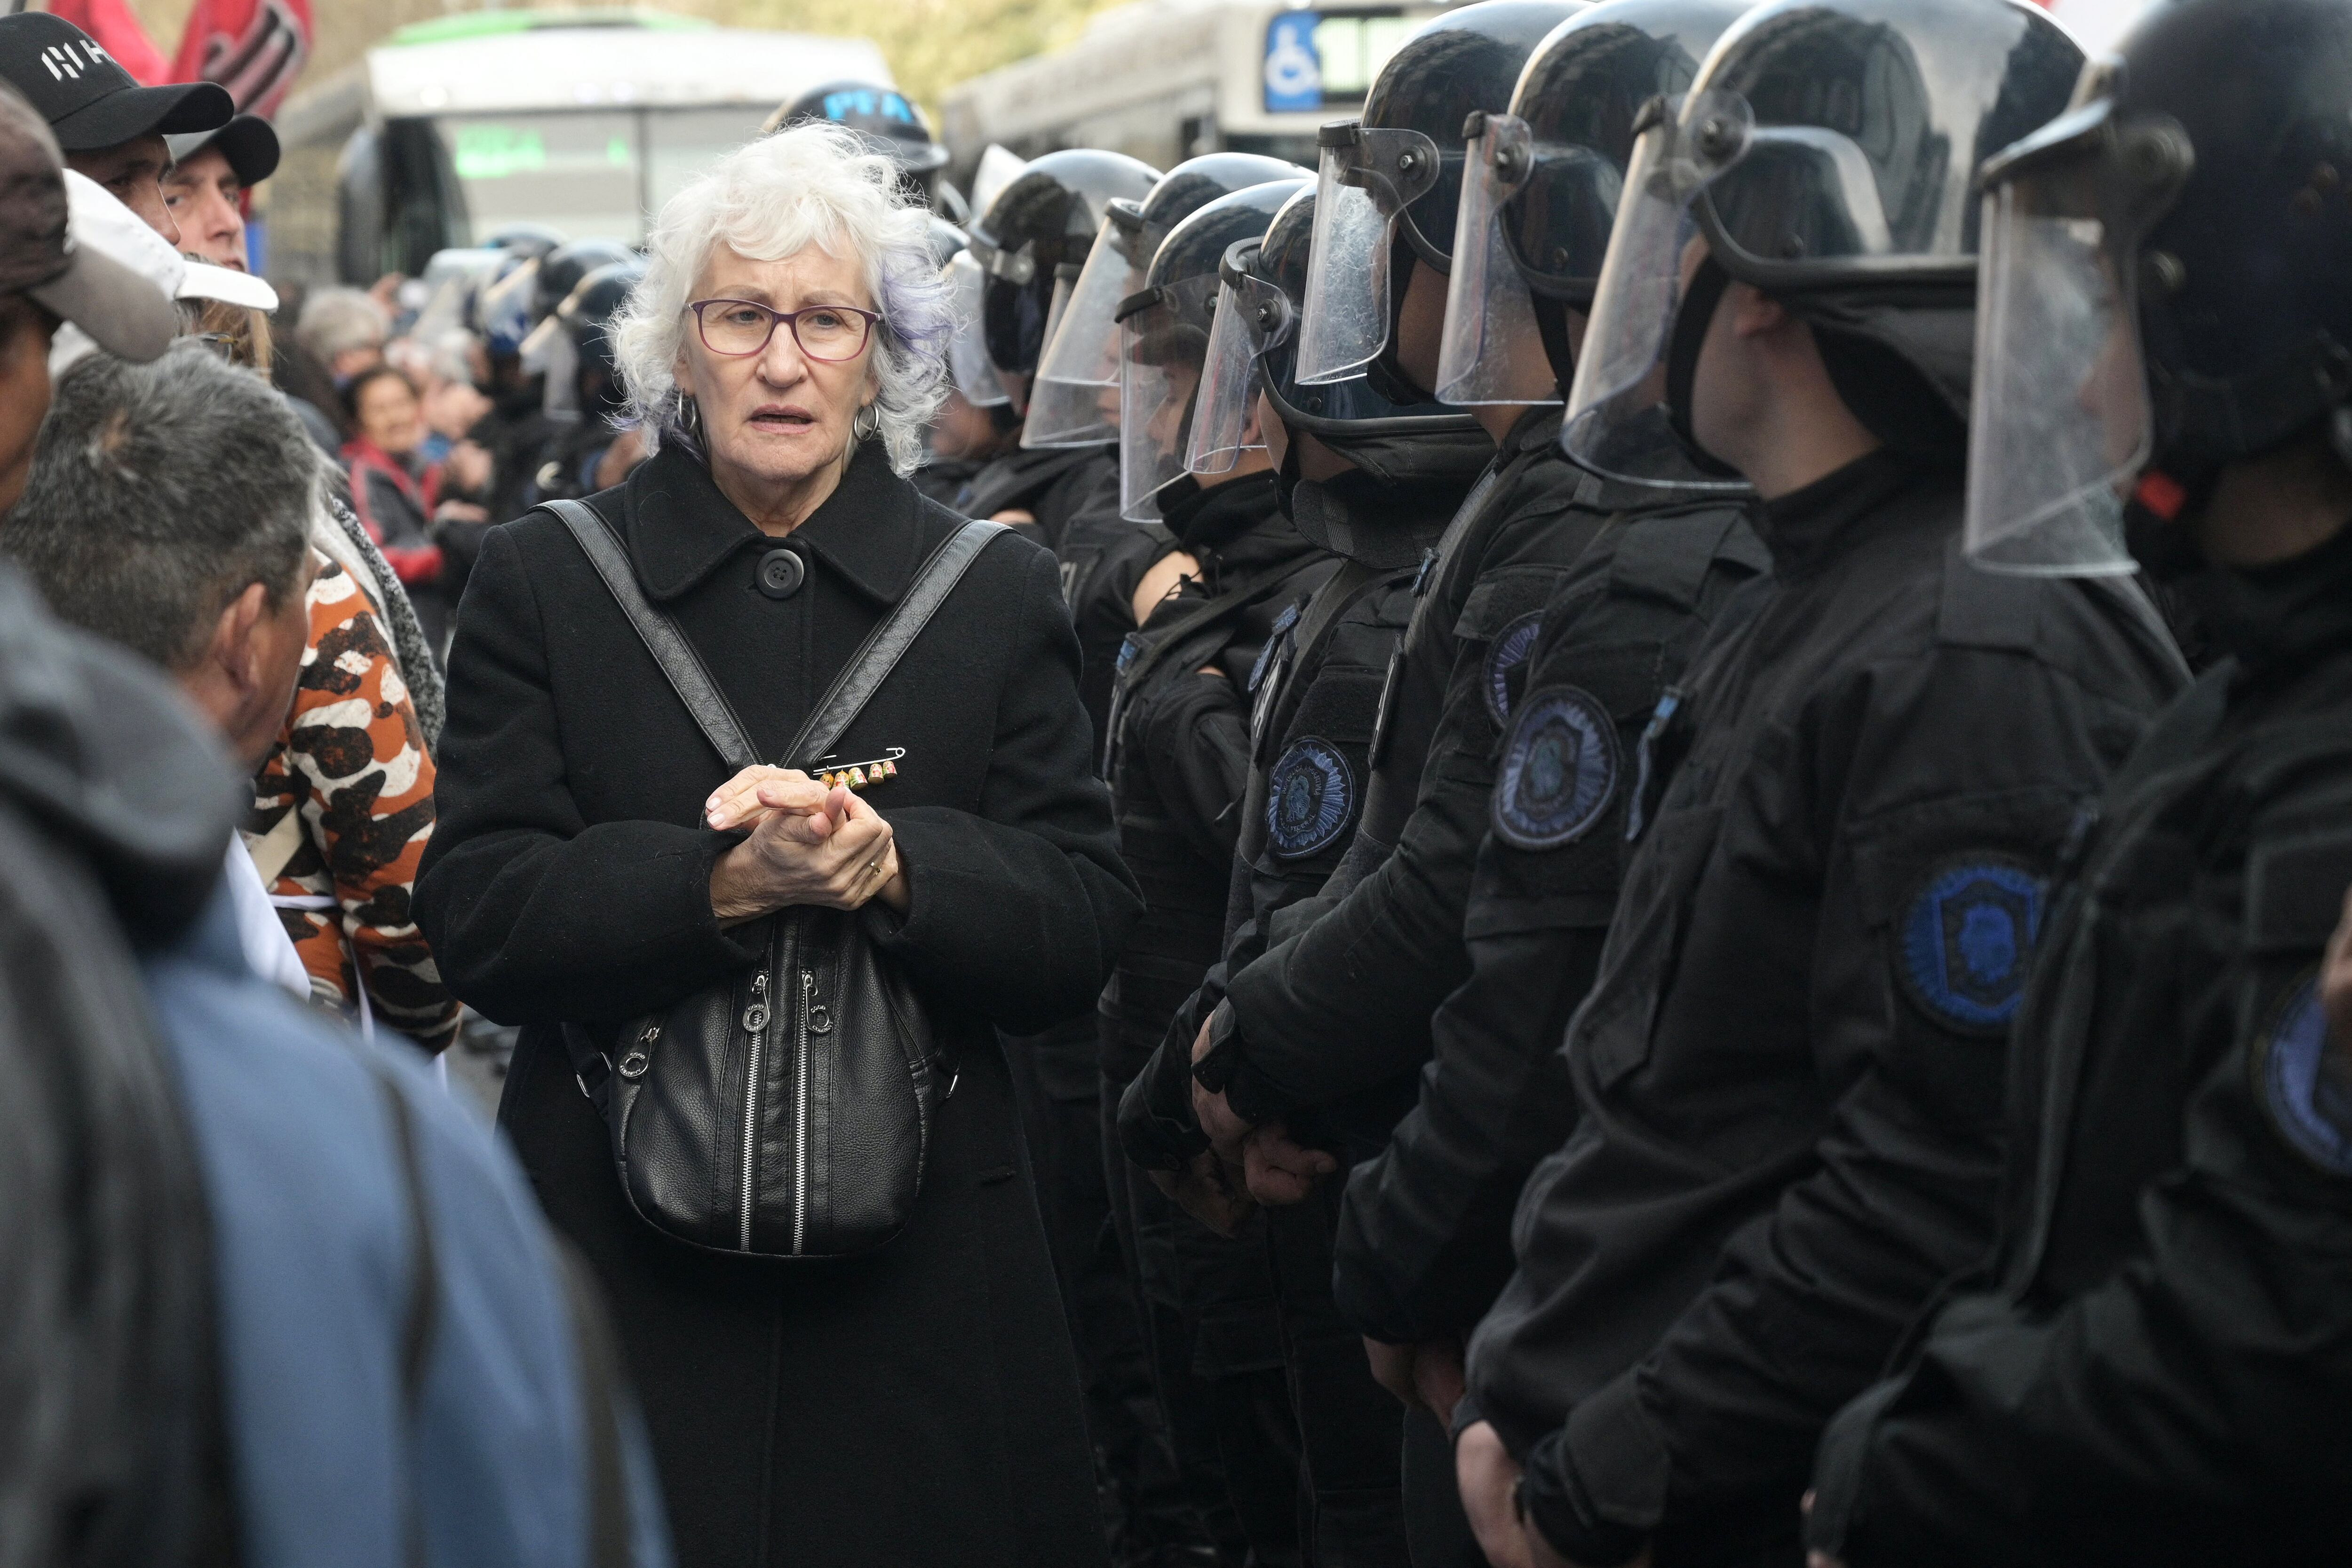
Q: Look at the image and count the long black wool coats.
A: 1